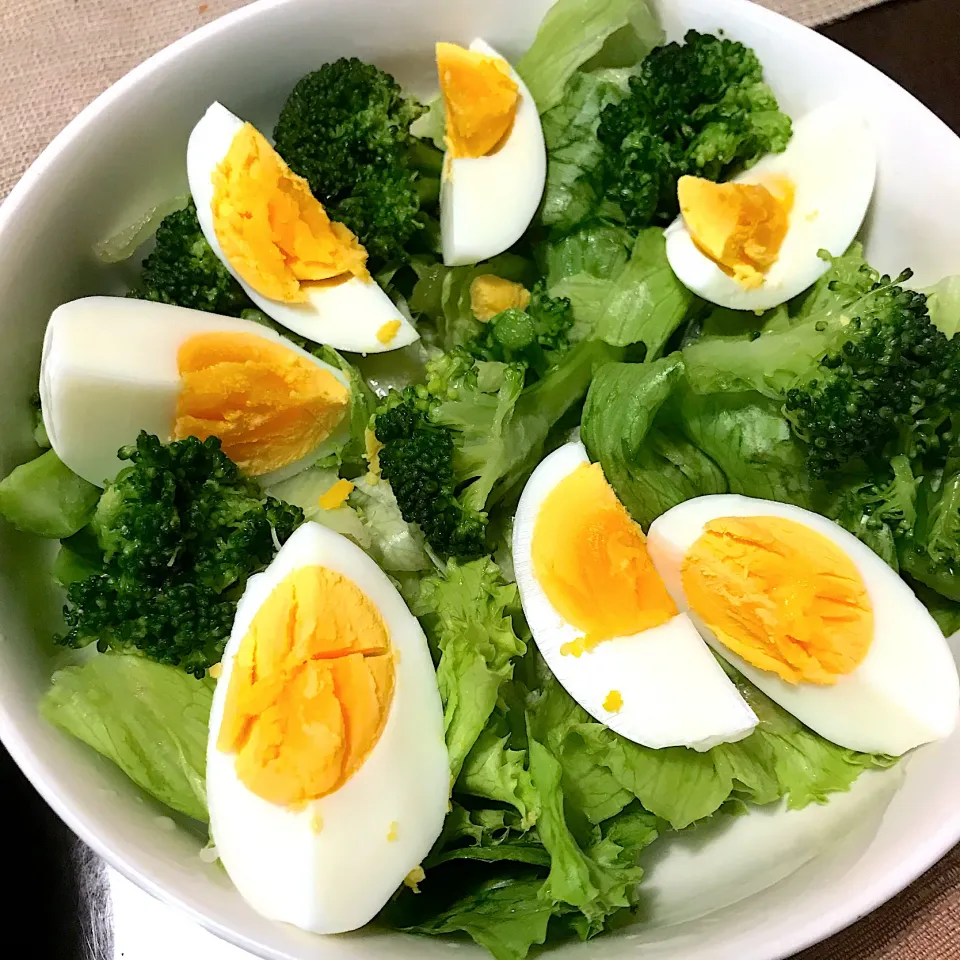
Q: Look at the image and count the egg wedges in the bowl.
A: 7